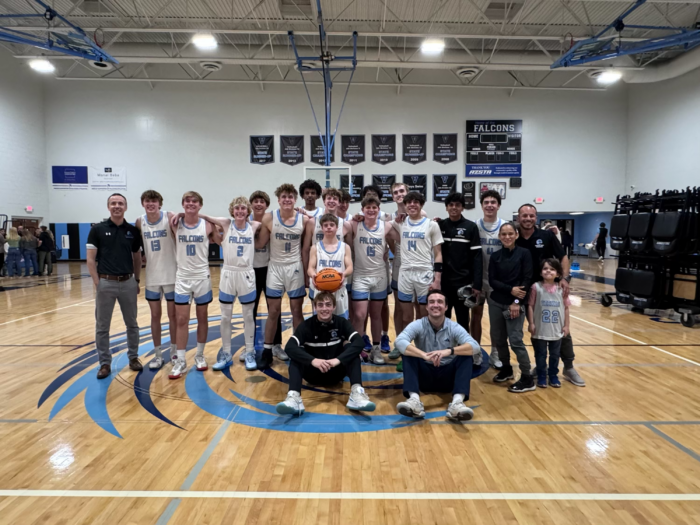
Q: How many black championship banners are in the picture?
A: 11